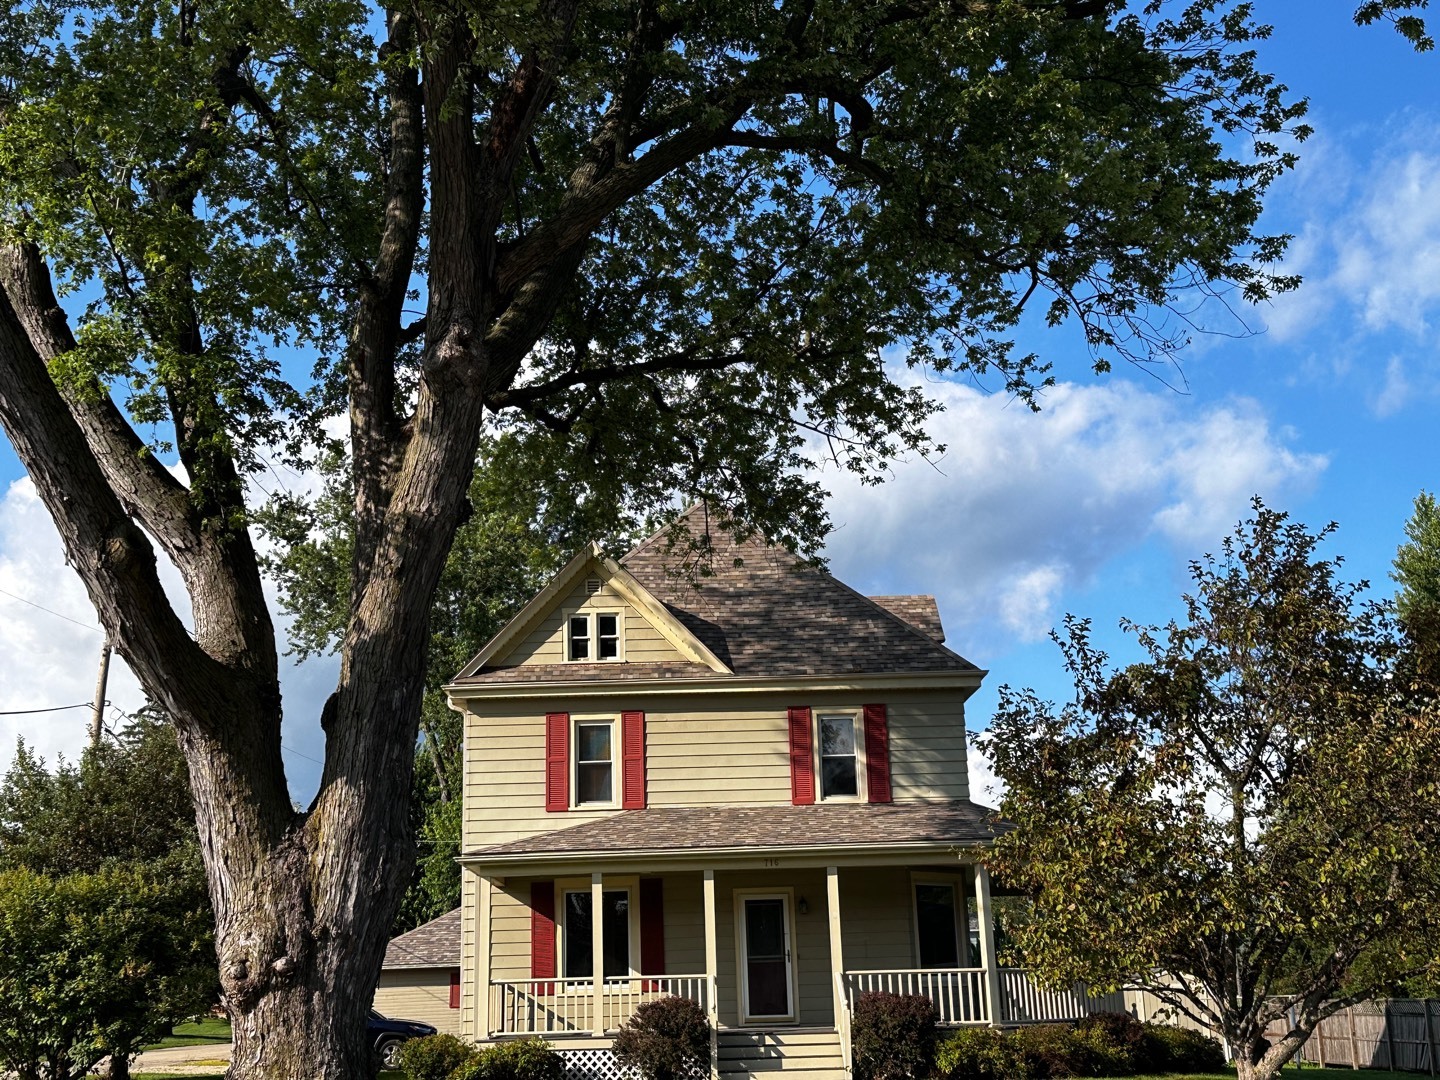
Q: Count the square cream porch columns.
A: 5